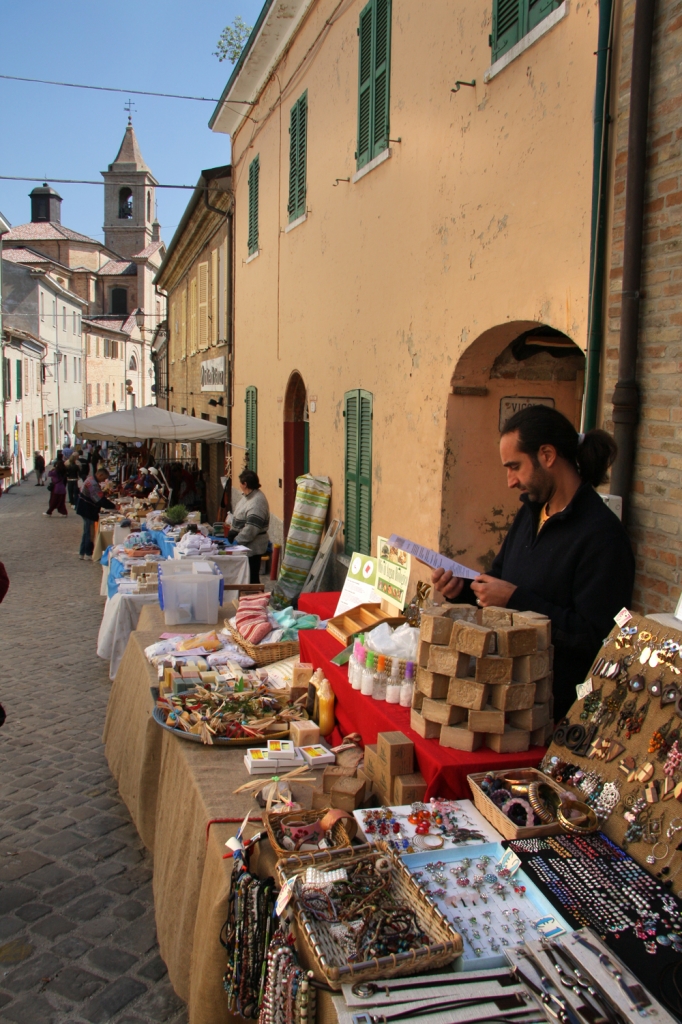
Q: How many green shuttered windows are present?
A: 6